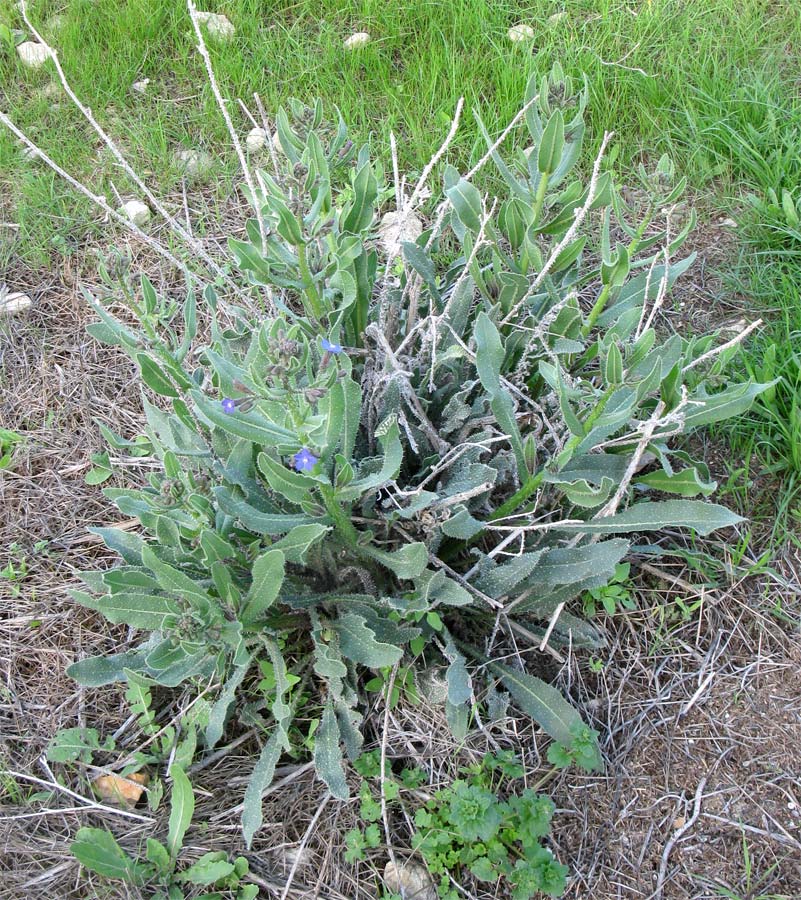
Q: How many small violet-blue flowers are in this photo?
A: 3